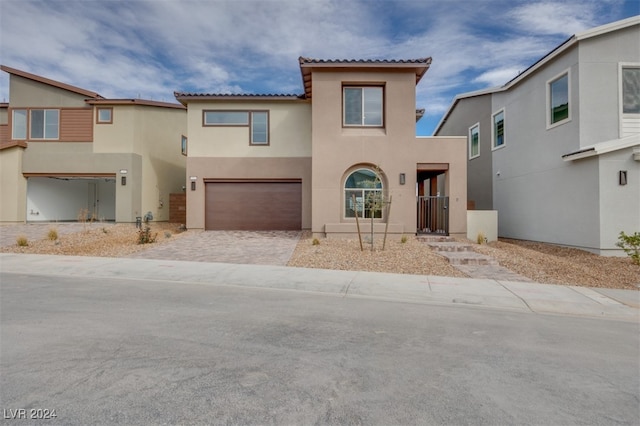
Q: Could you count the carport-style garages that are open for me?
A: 1